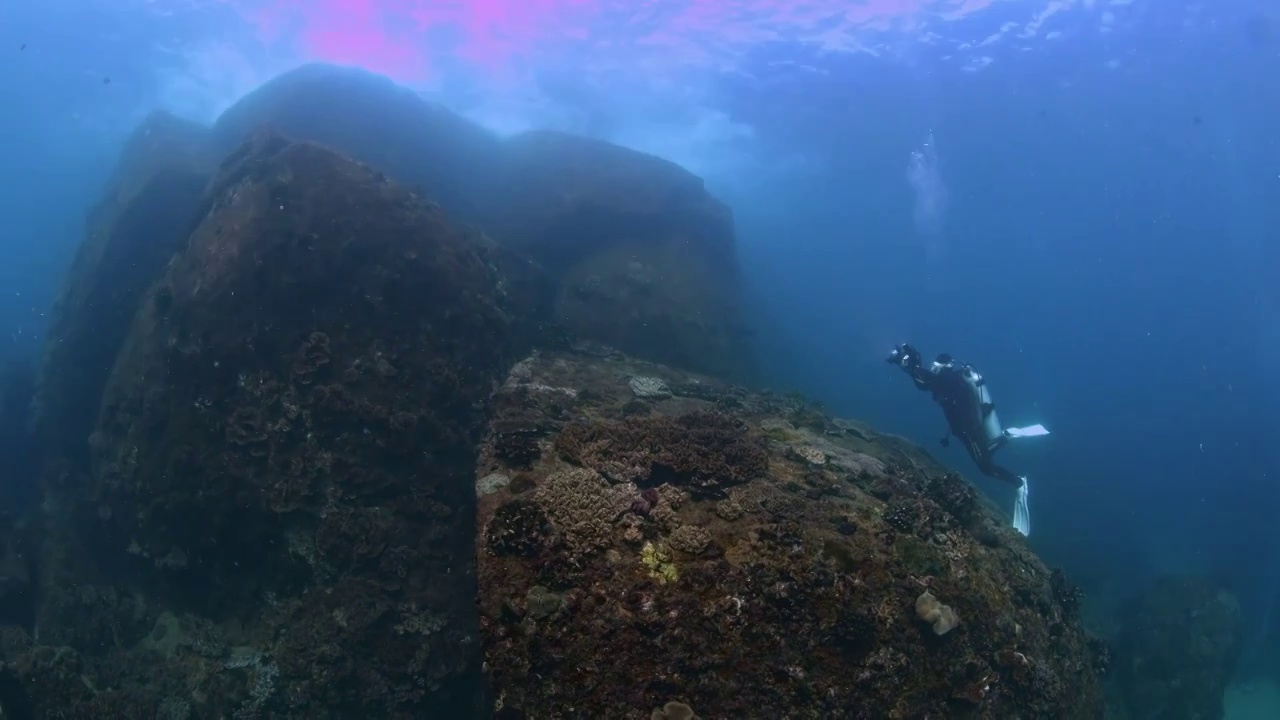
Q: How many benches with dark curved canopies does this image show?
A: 0